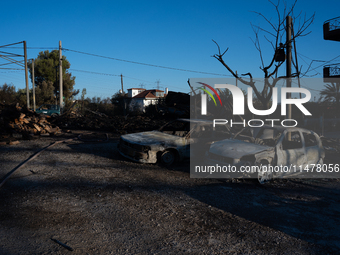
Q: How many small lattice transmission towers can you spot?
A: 2